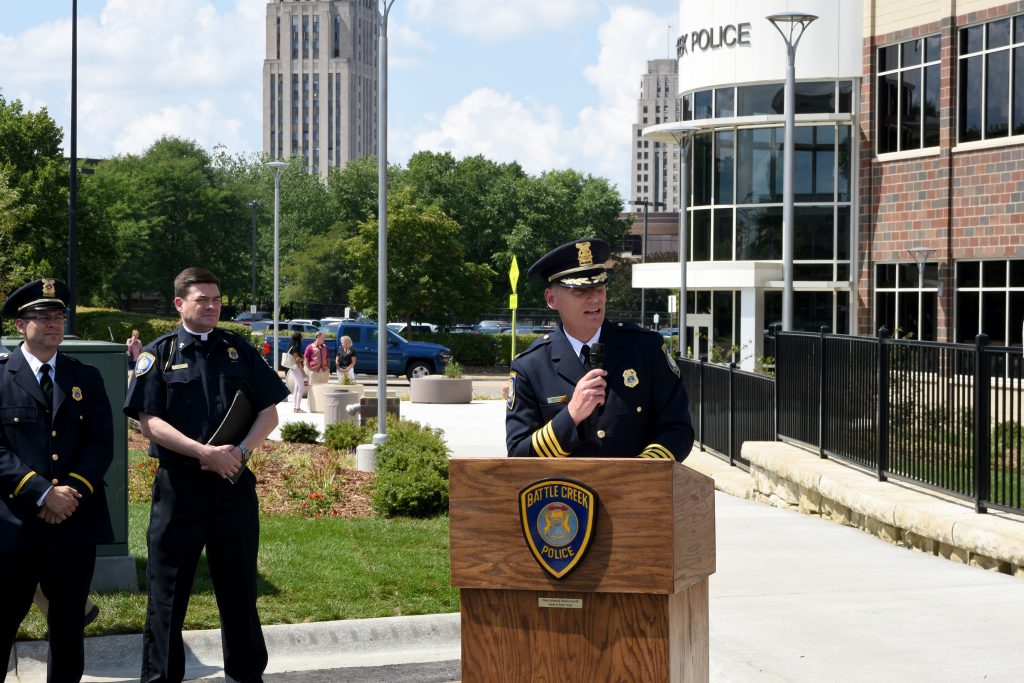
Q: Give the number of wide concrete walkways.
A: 1